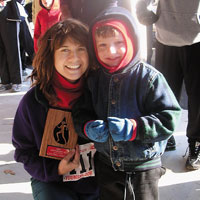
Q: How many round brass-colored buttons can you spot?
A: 4